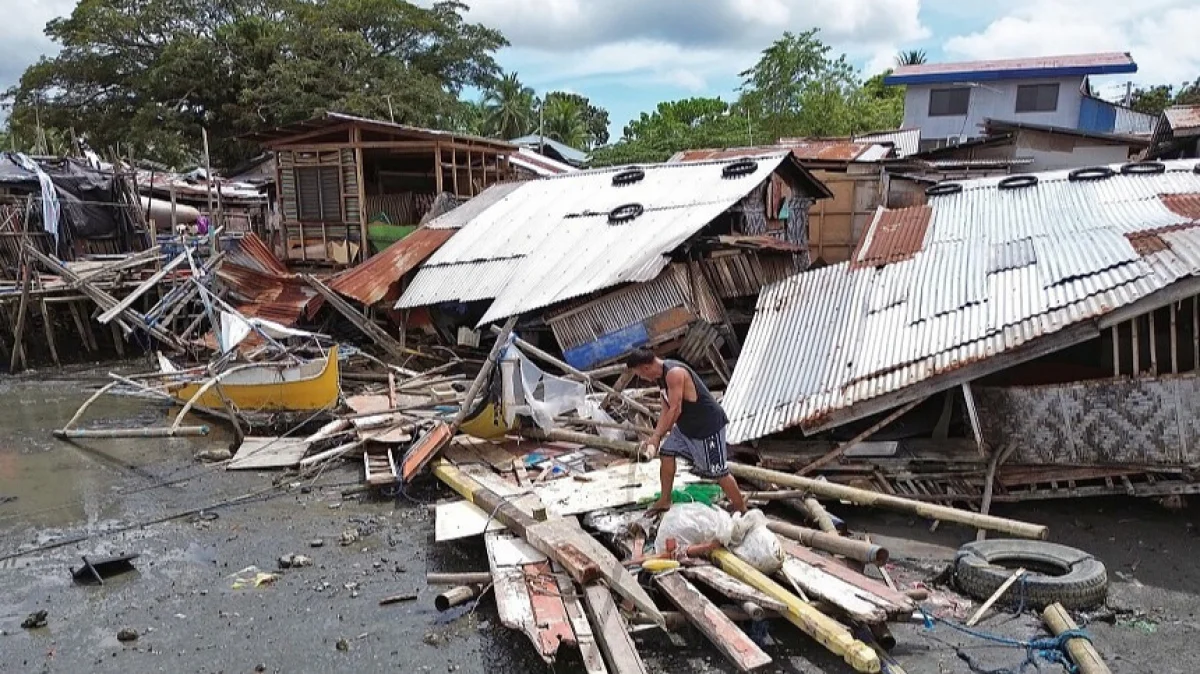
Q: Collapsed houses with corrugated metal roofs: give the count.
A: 2